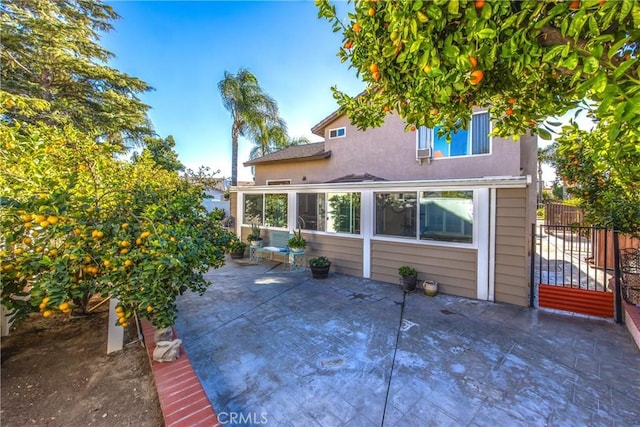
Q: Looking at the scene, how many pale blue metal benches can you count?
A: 1